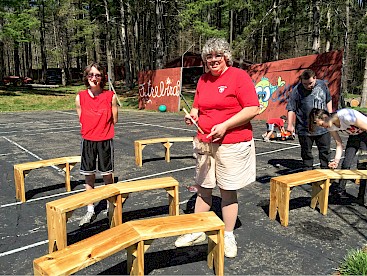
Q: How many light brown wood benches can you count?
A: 5